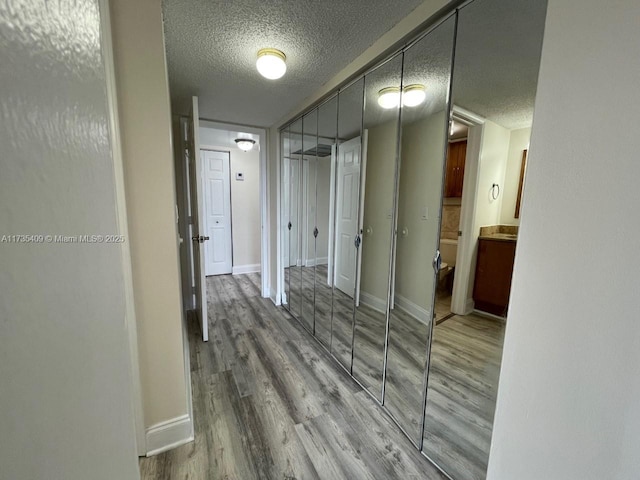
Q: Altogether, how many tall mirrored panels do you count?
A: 8